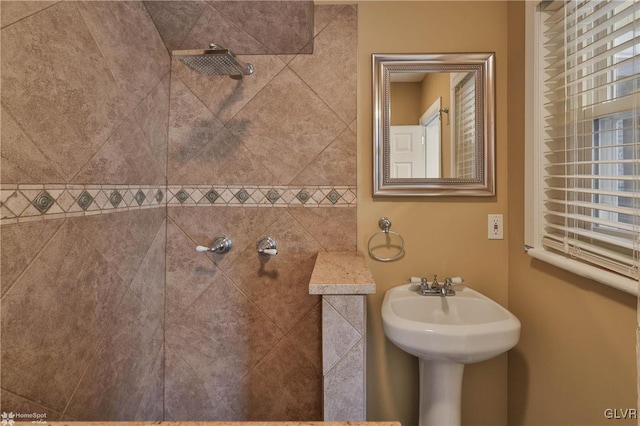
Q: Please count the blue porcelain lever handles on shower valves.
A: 0